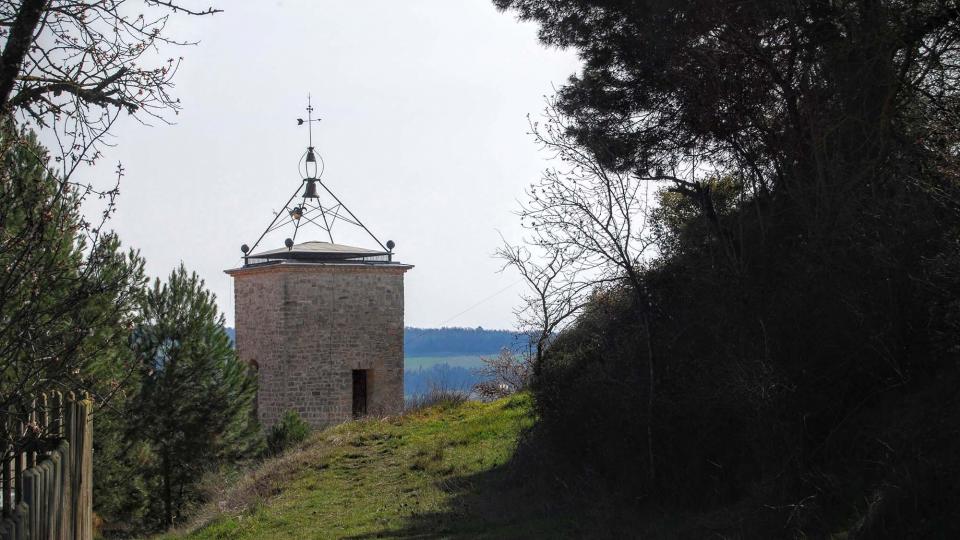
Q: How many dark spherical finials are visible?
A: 3